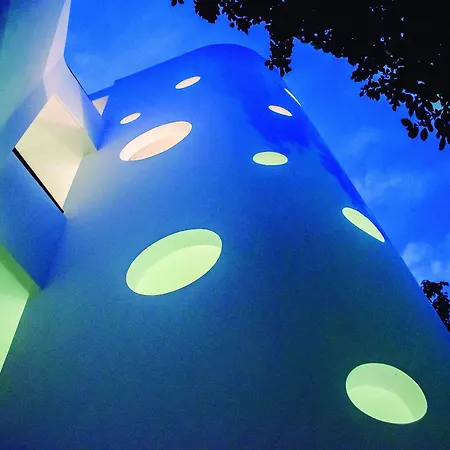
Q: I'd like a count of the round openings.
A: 9